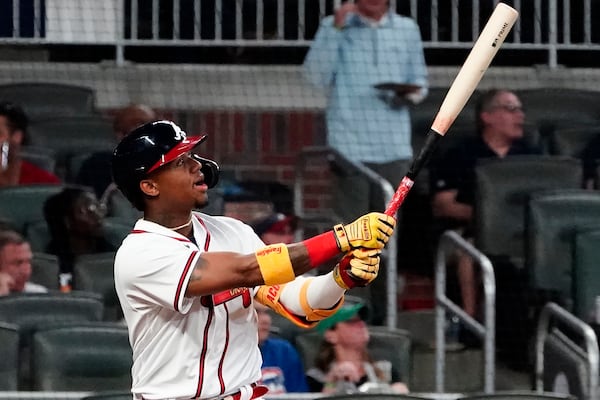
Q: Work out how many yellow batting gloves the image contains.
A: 2